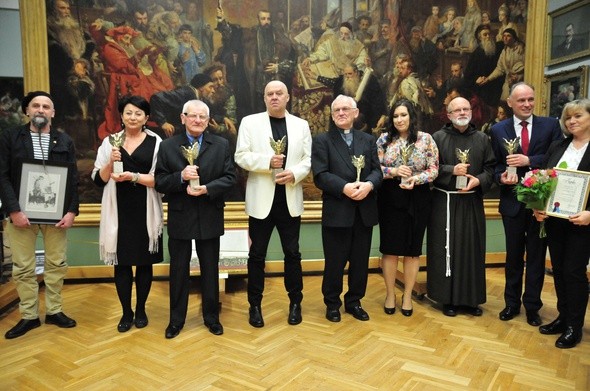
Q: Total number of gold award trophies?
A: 7